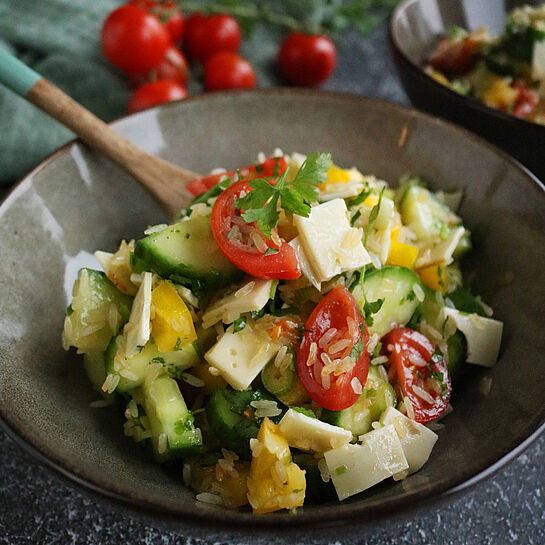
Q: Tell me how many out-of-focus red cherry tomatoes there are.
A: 7